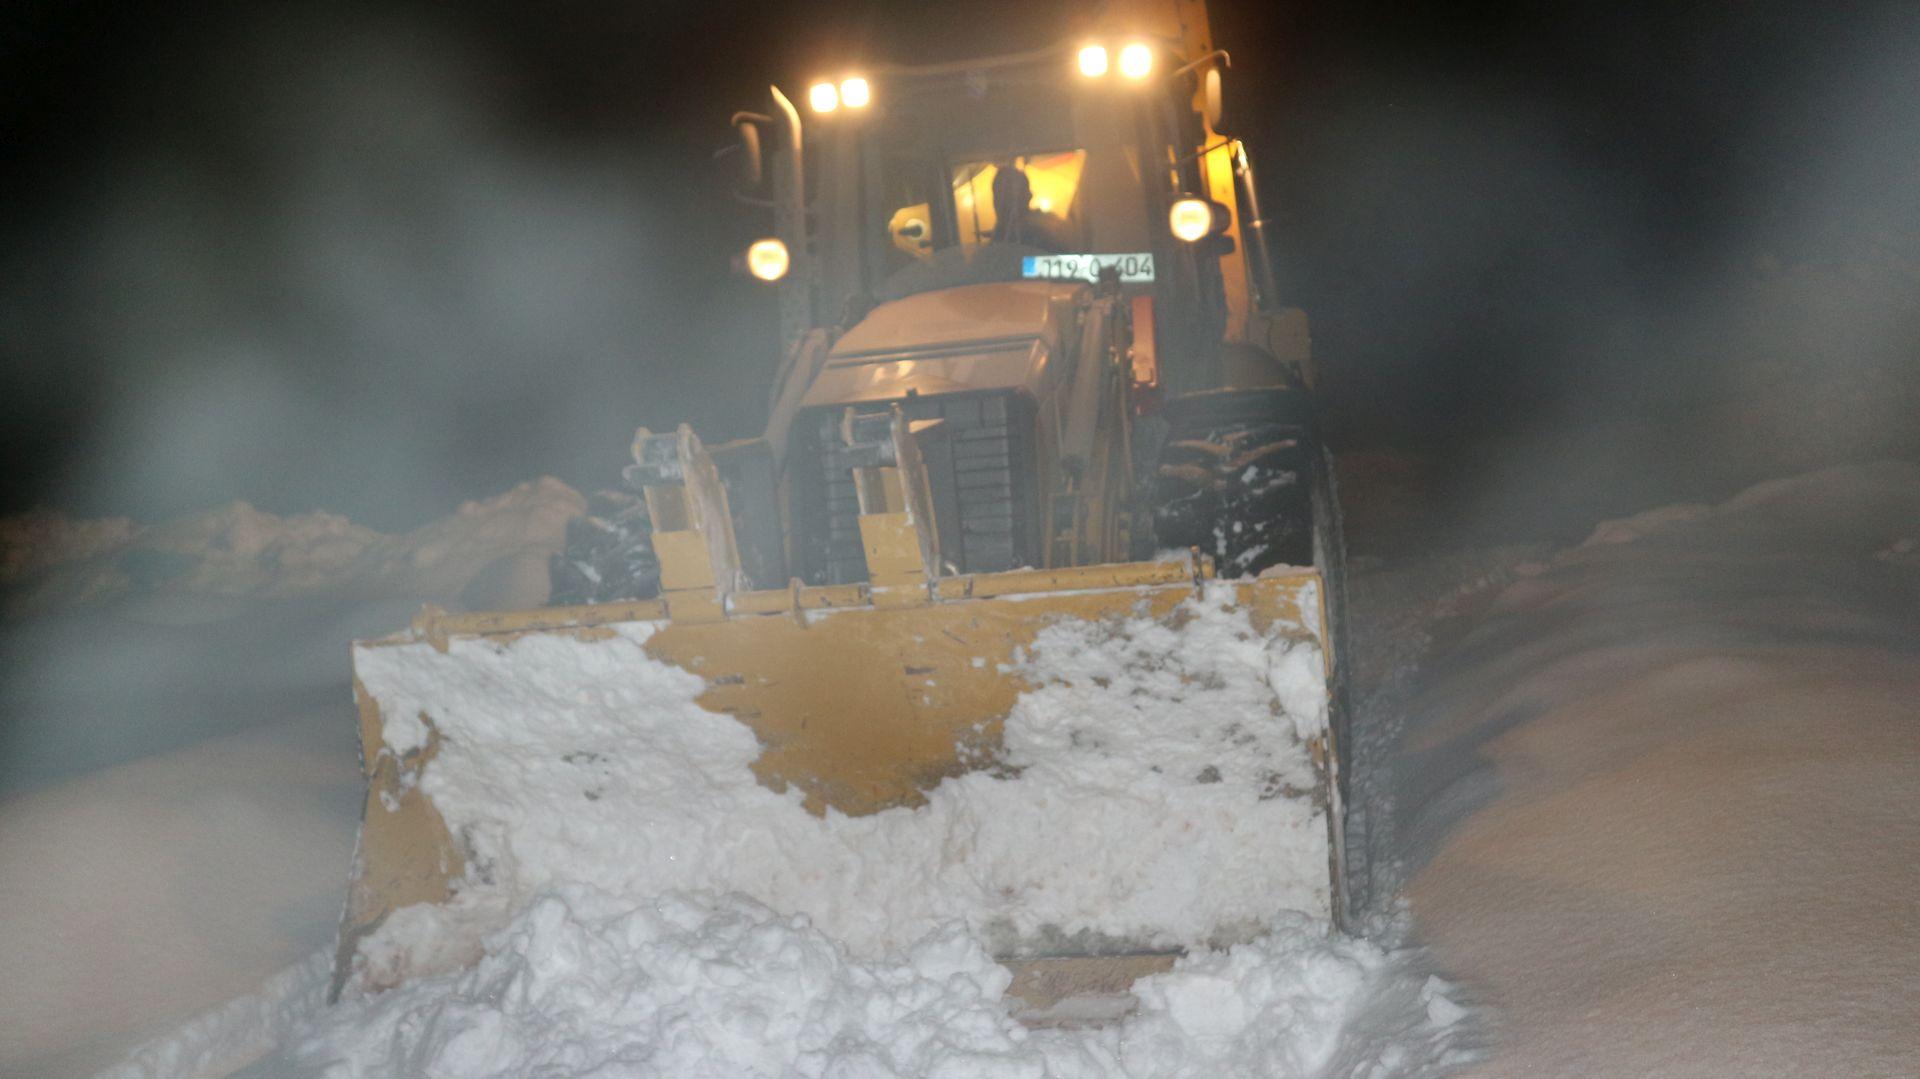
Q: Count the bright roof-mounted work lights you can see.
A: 4